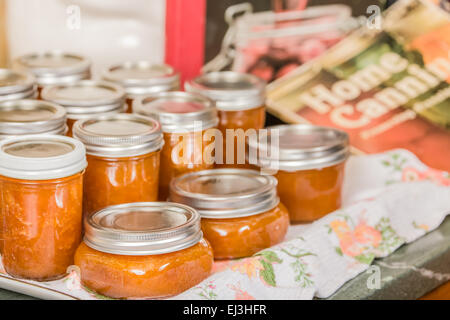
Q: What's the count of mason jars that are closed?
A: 12